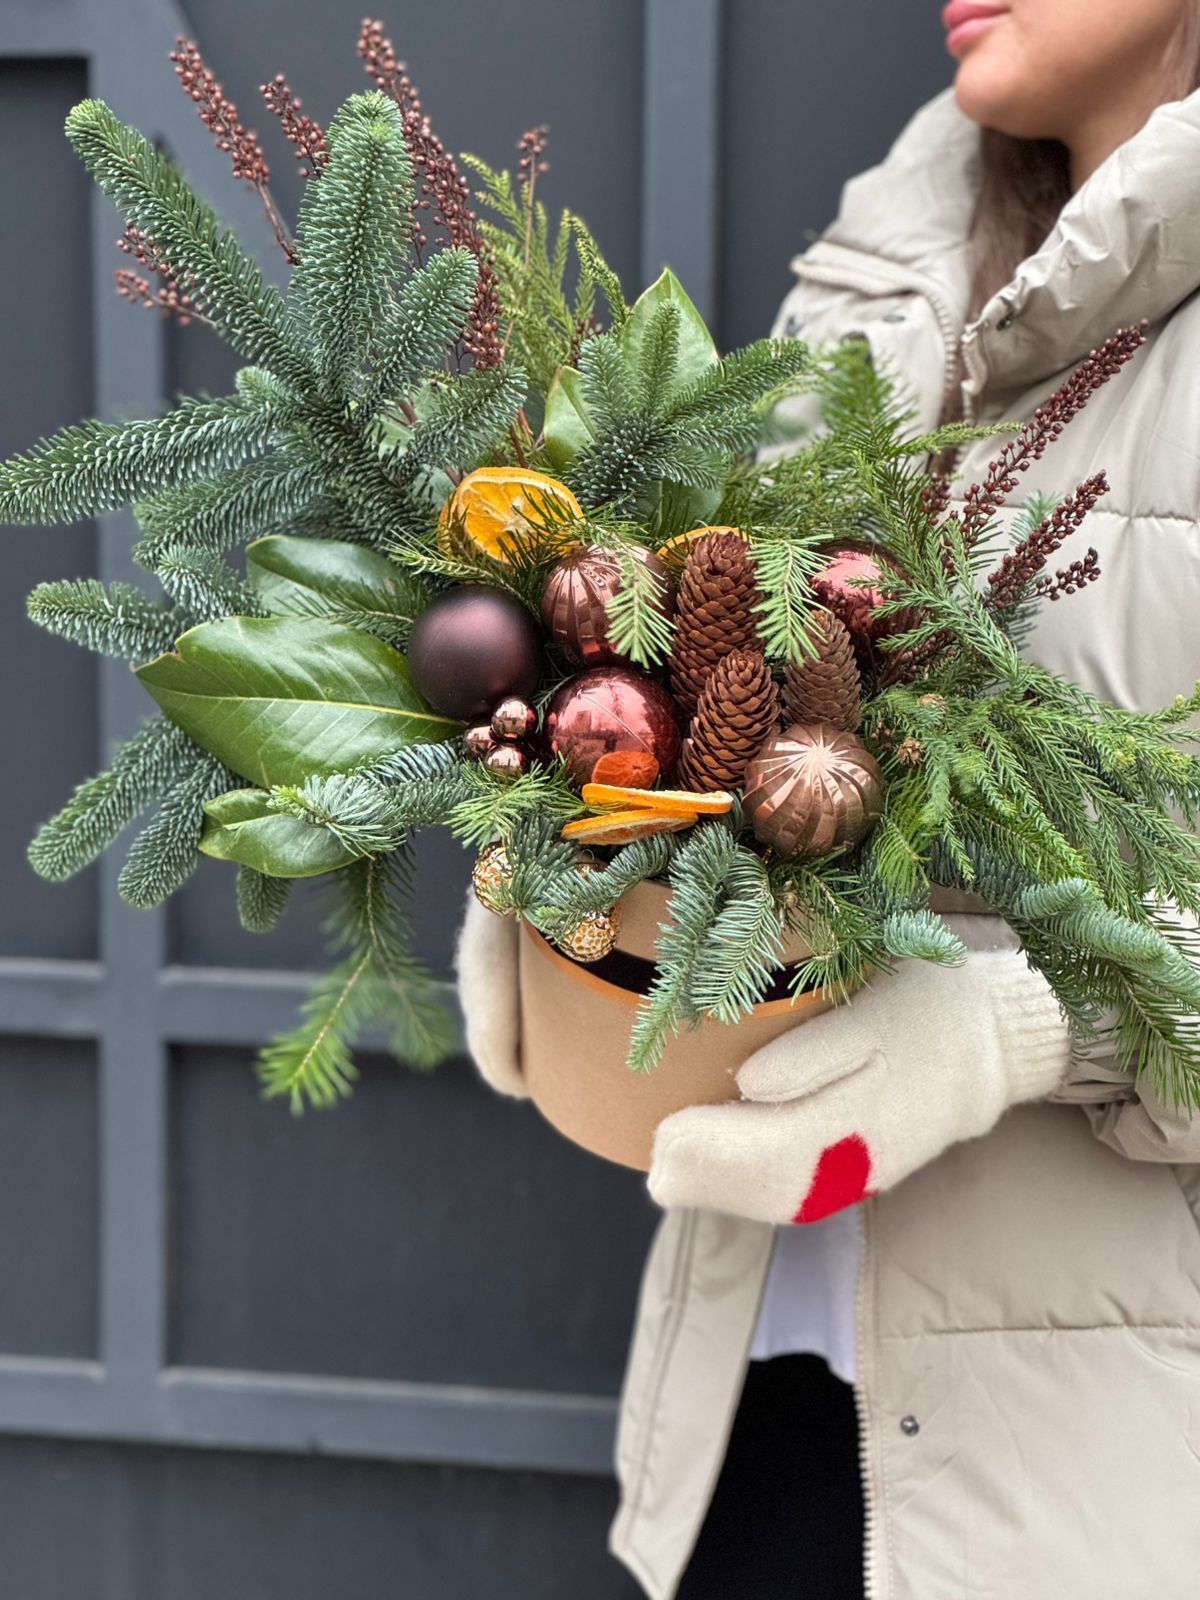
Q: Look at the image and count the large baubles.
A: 5